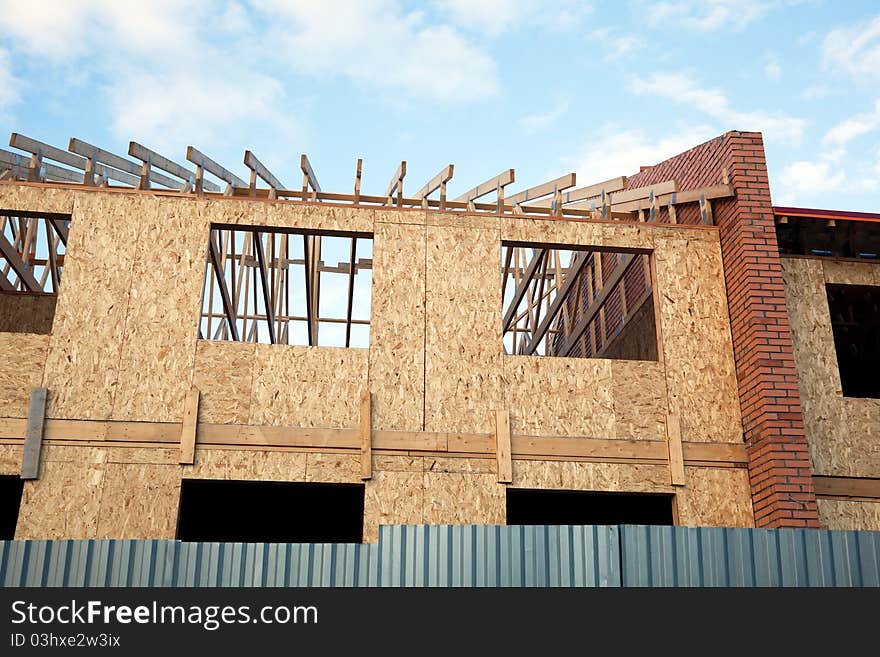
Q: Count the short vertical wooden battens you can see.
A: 5